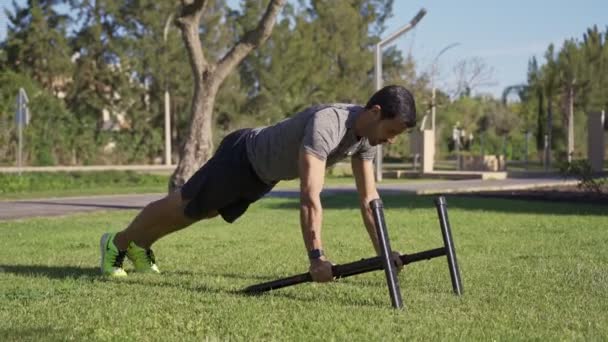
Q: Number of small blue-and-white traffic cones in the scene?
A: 0